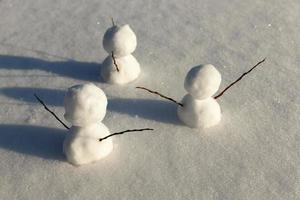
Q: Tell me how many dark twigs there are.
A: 6